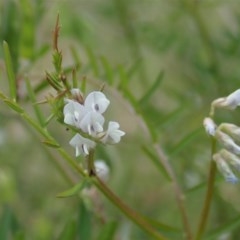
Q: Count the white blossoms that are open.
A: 5